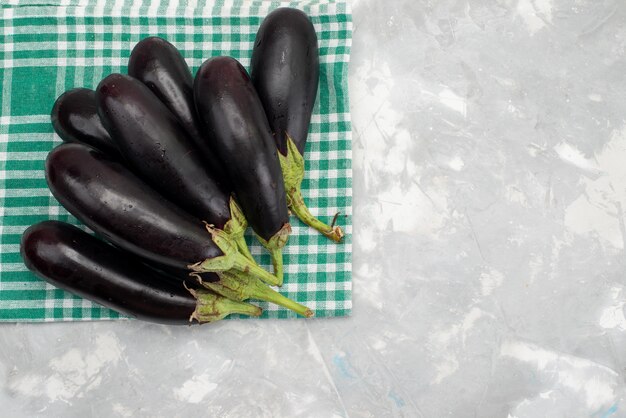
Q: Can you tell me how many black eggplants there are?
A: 7